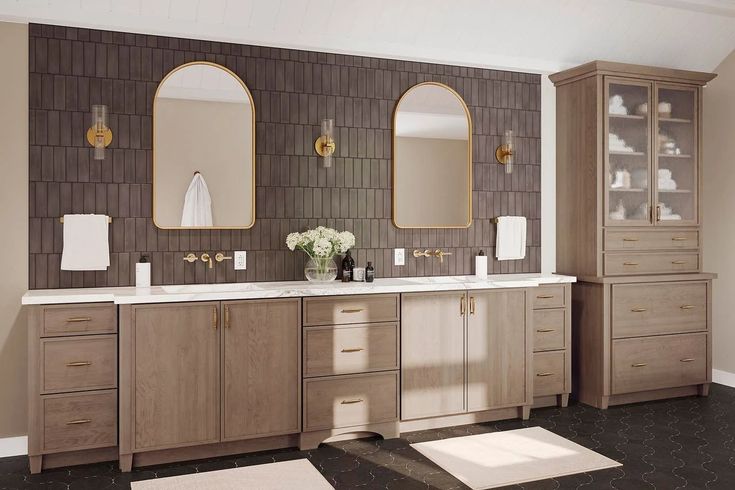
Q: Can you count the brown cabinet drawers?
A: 13